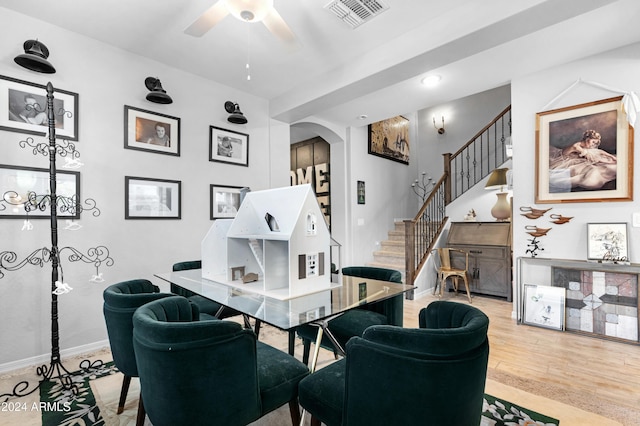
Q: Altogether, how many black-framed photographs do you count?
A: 6